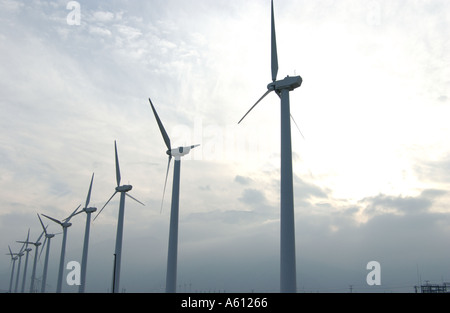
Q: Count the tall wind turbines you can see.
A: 10